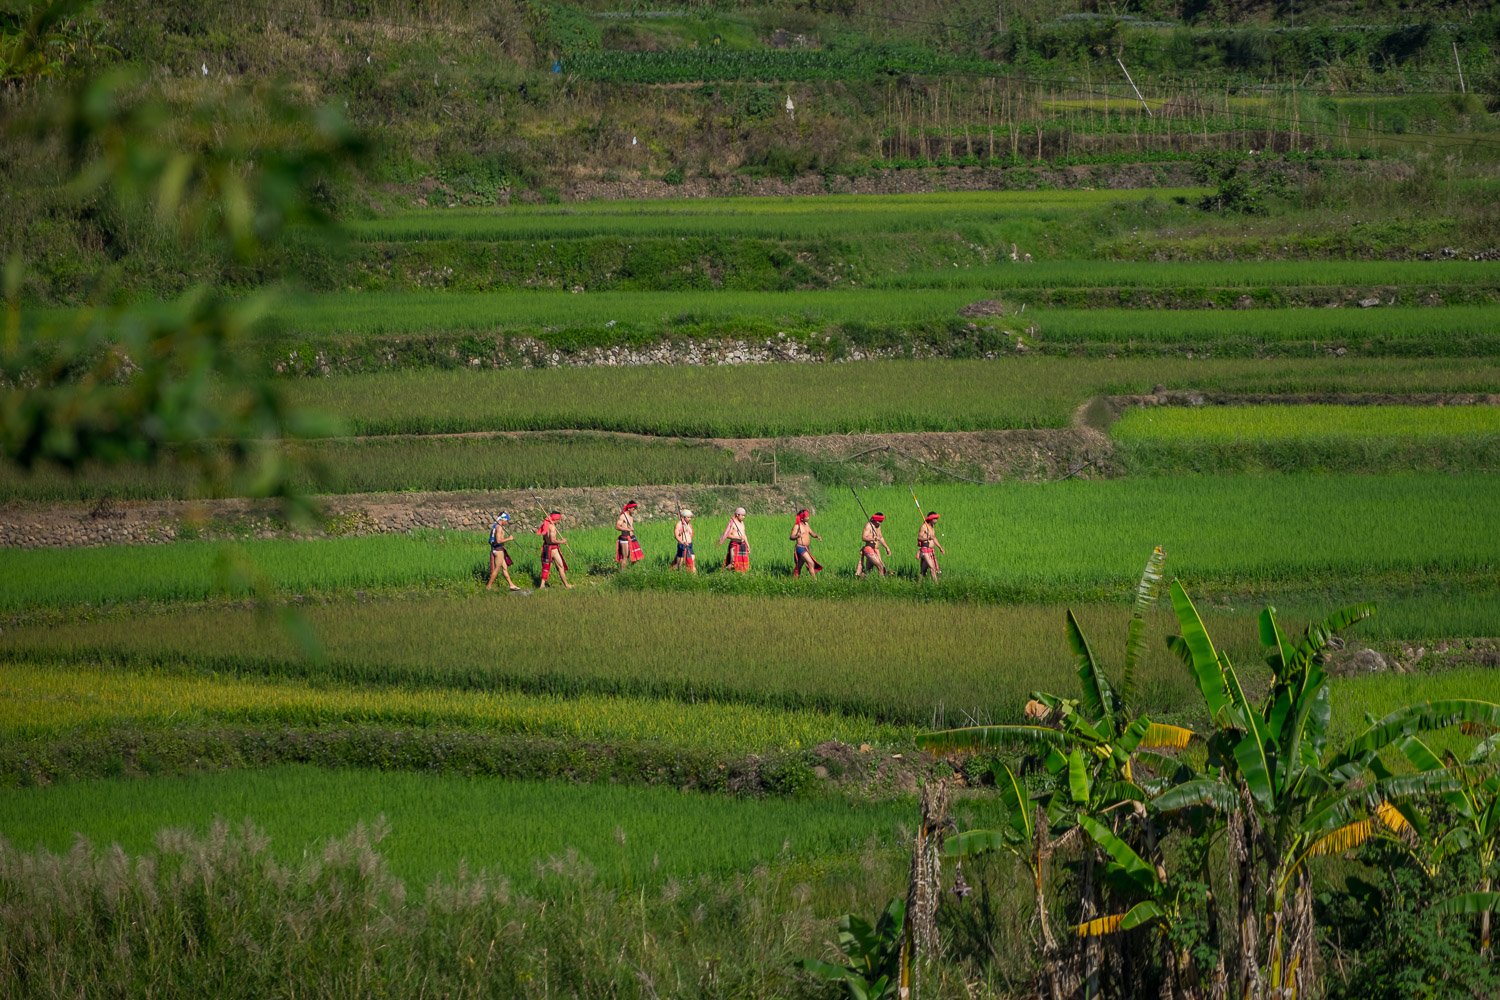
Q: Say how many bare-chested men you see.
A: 8